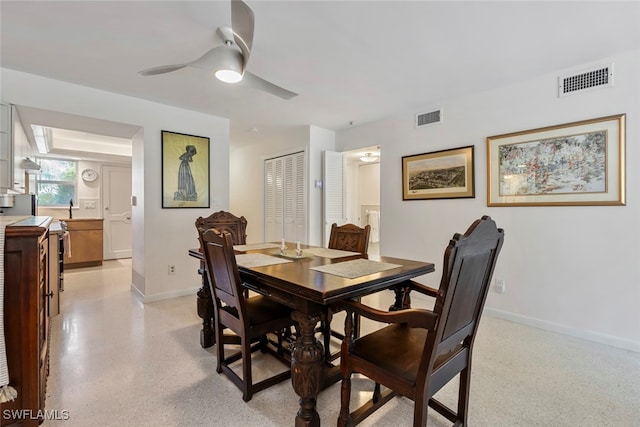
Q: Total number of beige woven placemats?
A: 4